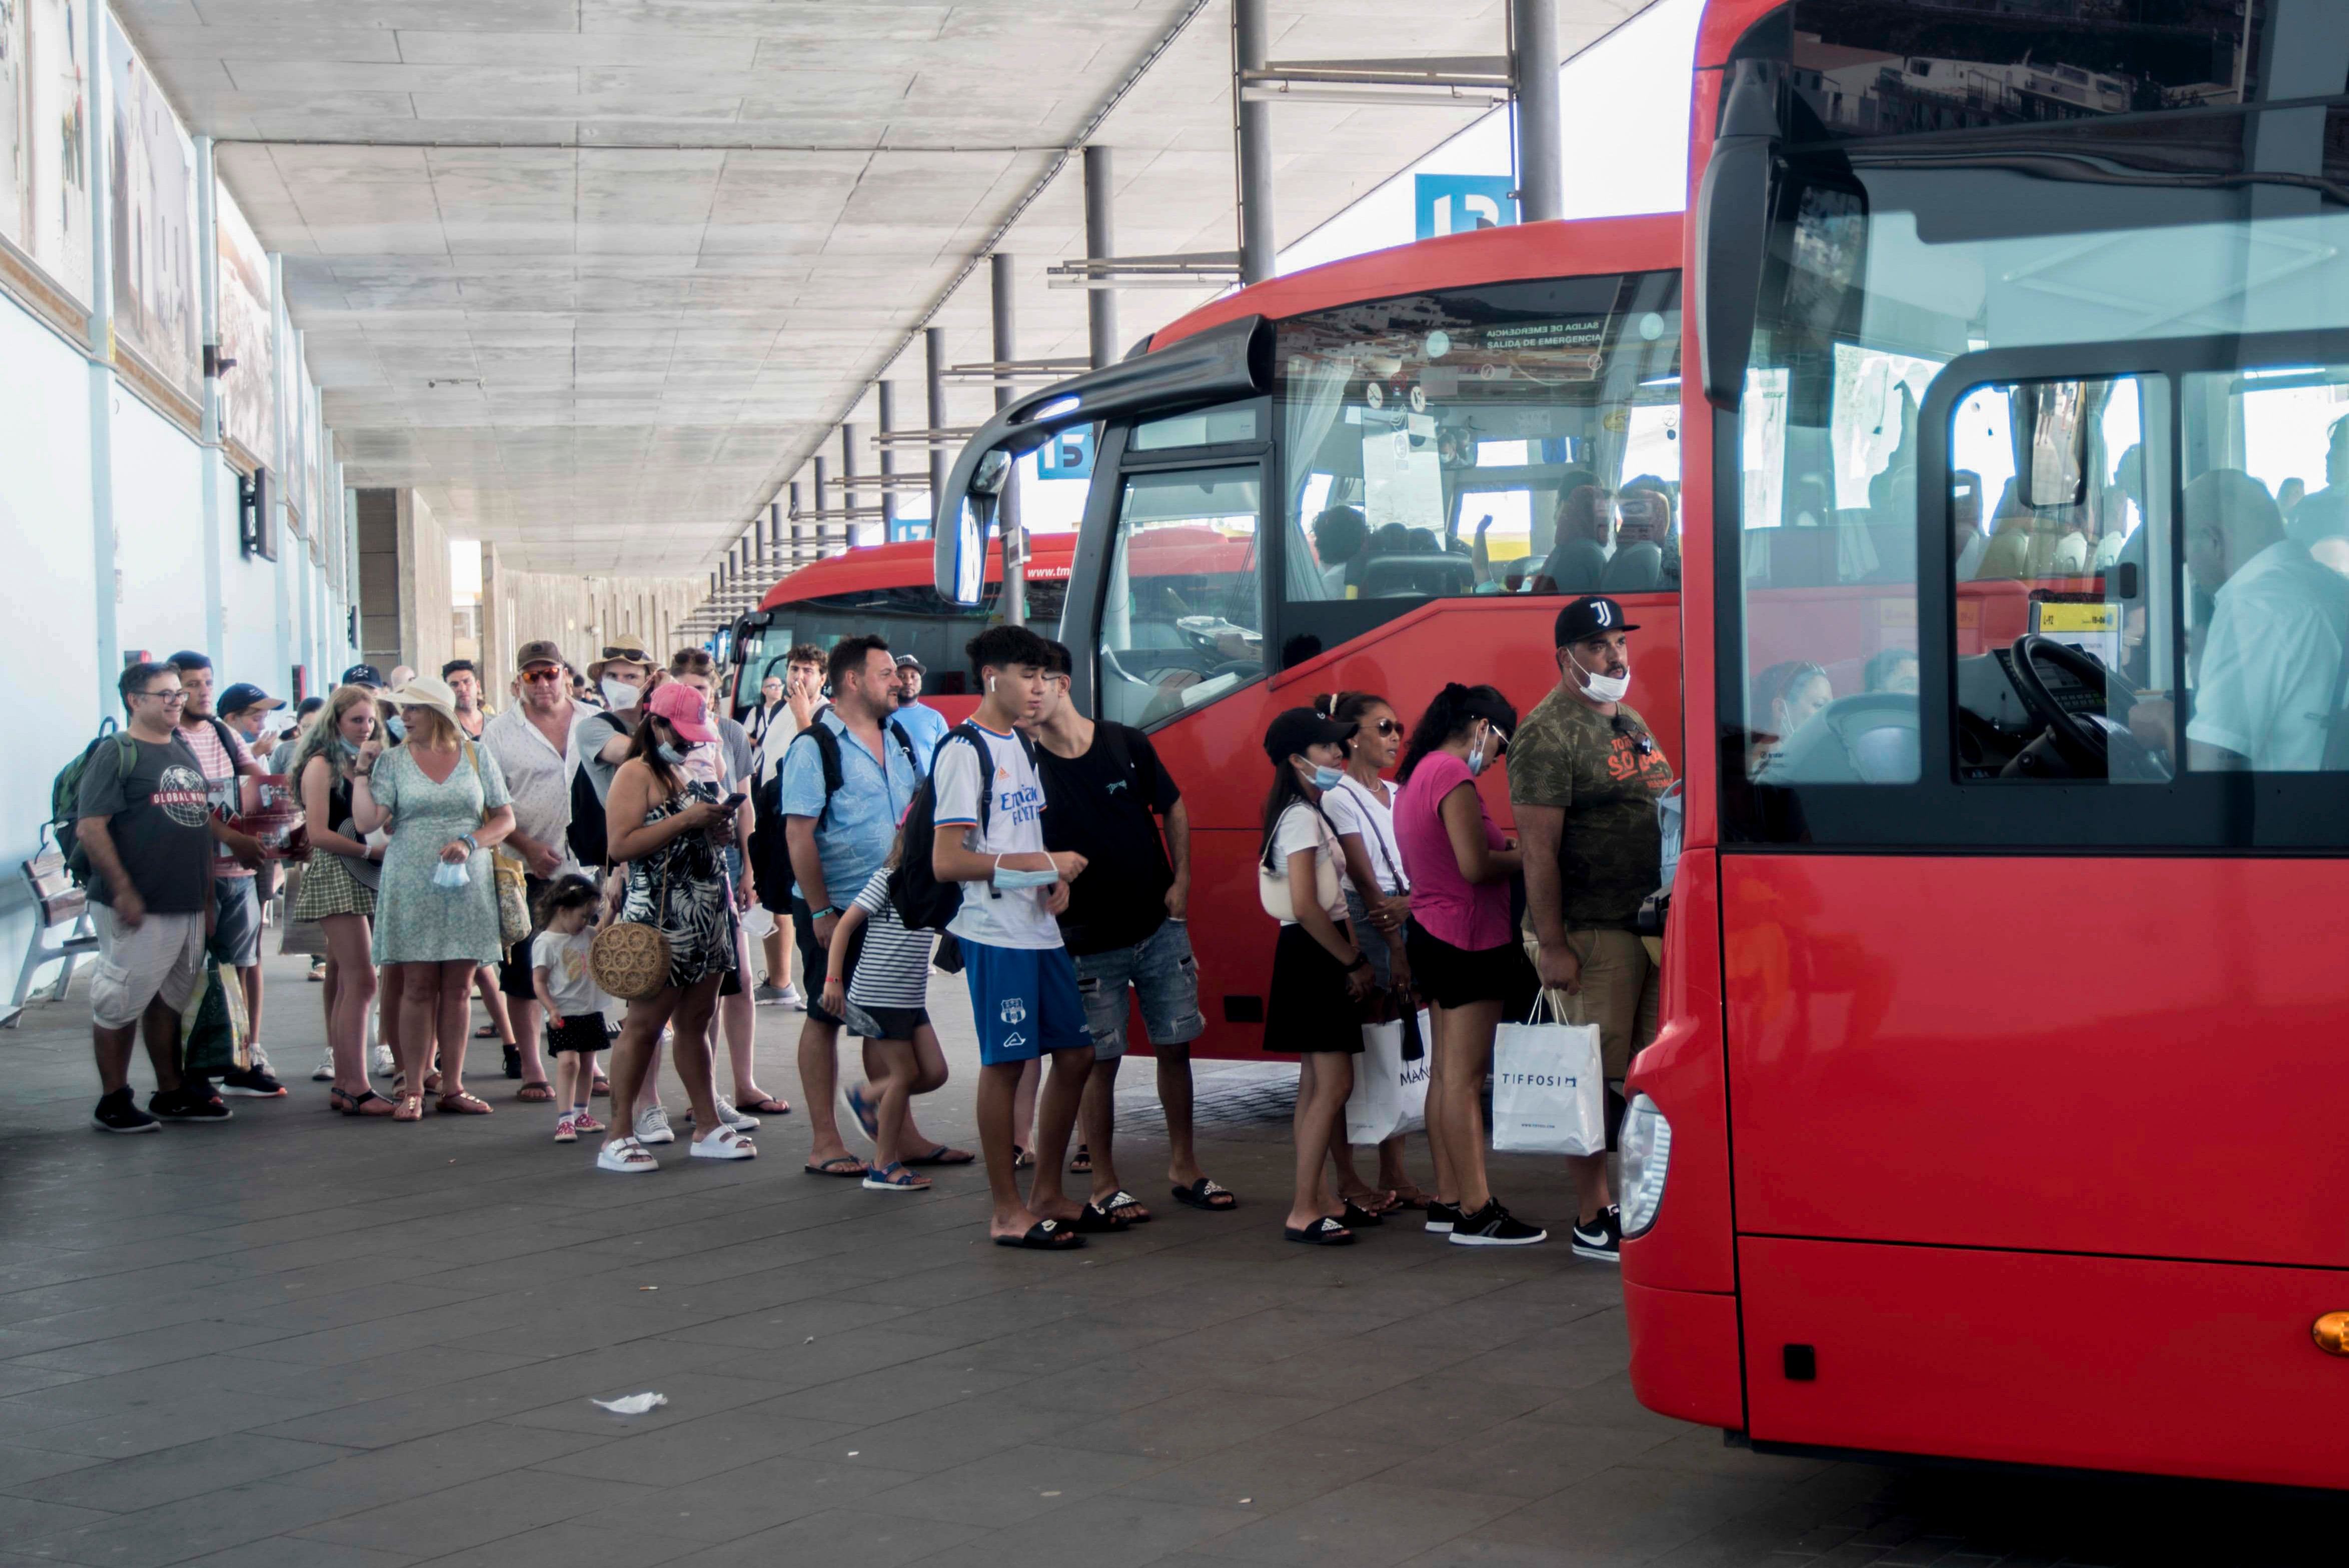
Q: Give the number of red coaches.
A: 3